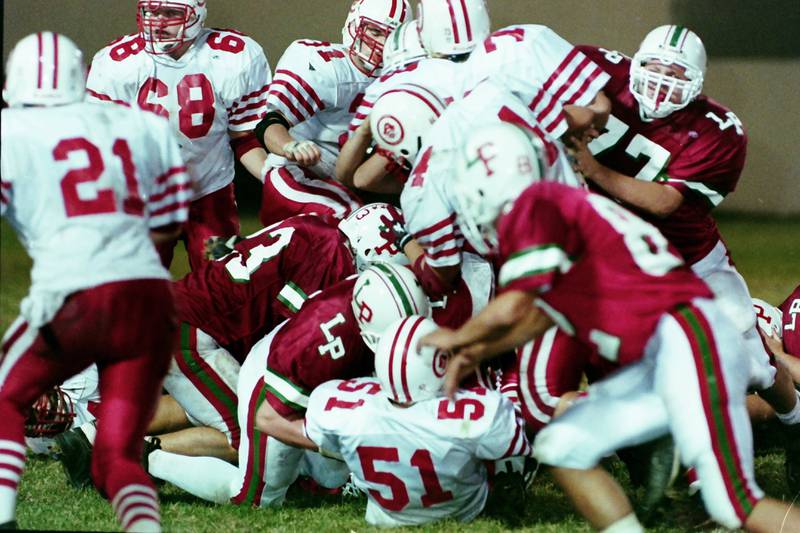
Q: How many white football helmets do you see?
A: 12